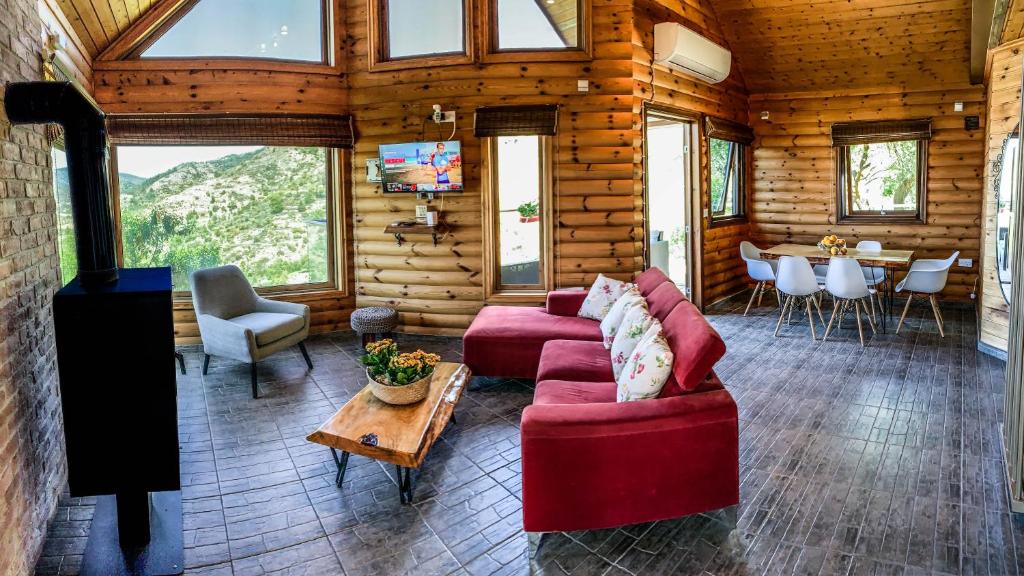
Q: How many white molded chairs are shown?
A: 6